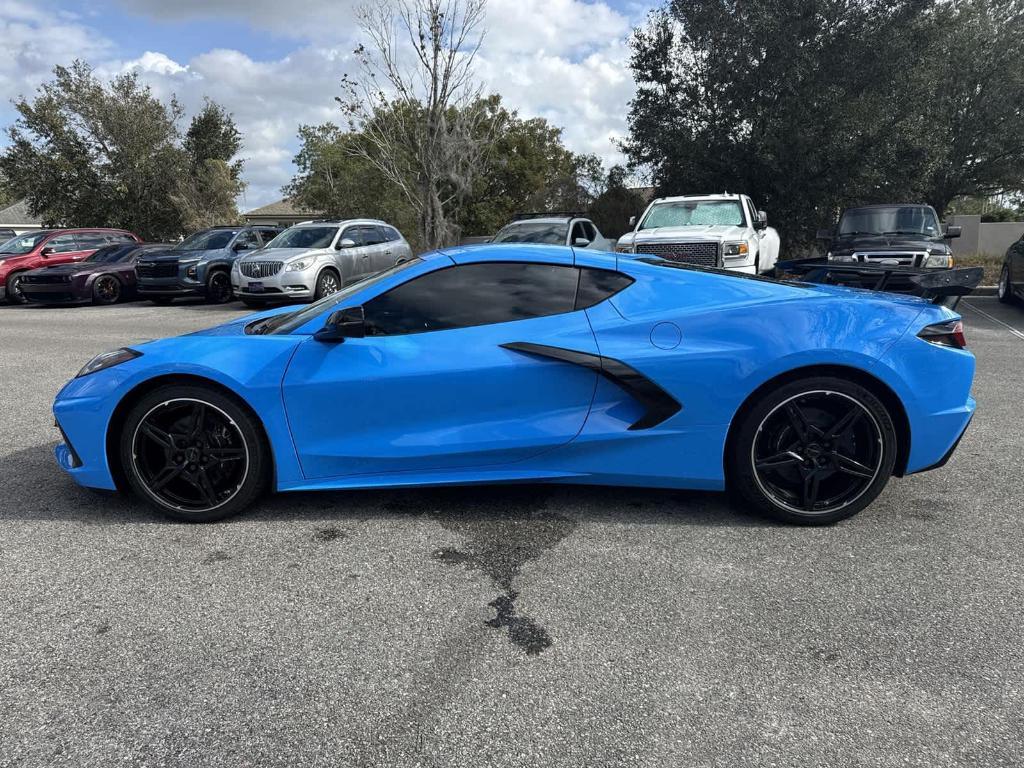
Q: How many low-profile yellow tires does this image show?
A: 0